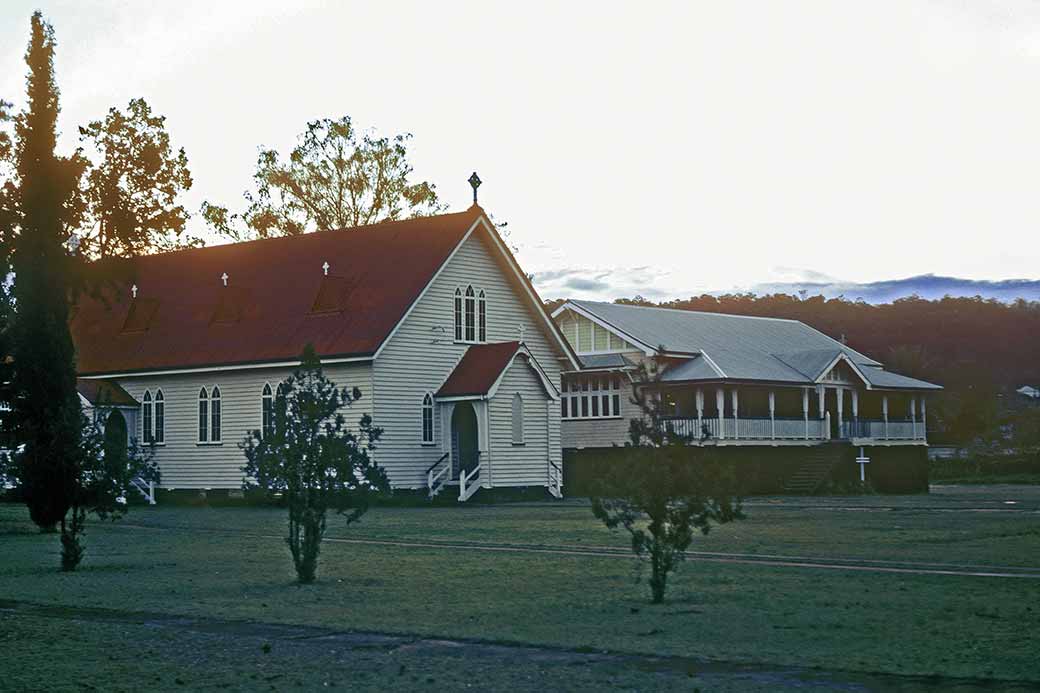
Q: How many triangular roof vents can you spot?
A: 3